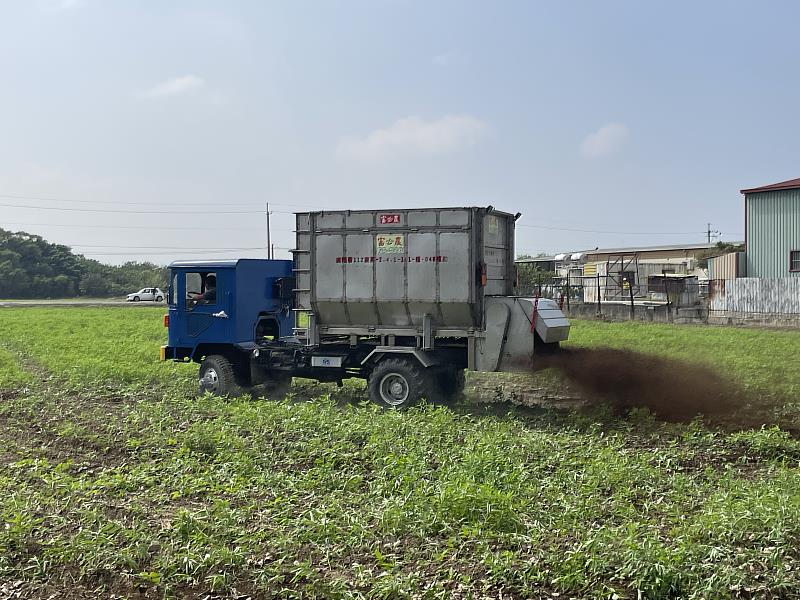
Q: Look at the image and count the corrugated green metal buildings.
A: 1